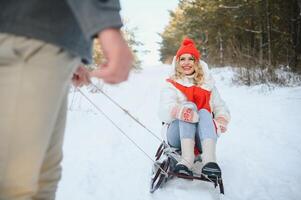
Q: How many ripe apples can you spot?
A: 0